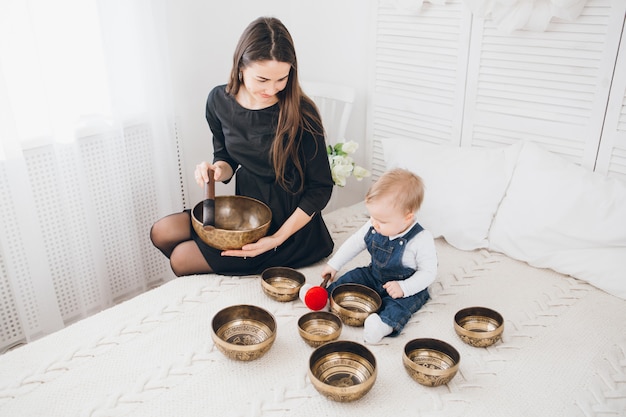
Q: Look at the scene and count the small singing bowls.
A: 7